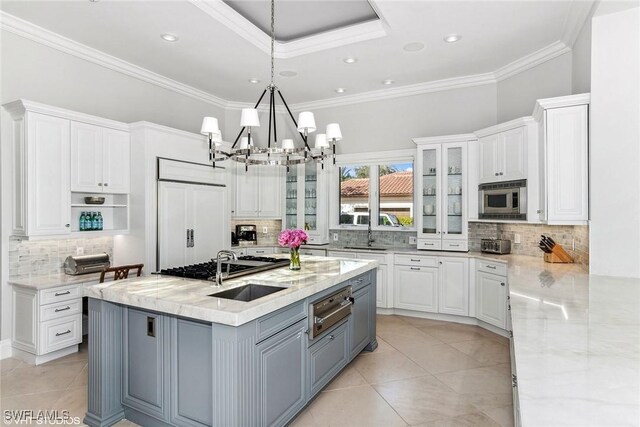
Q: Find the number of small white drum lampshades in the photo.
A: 8